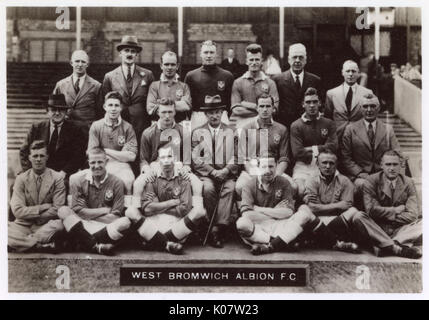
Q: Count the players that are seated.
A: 8